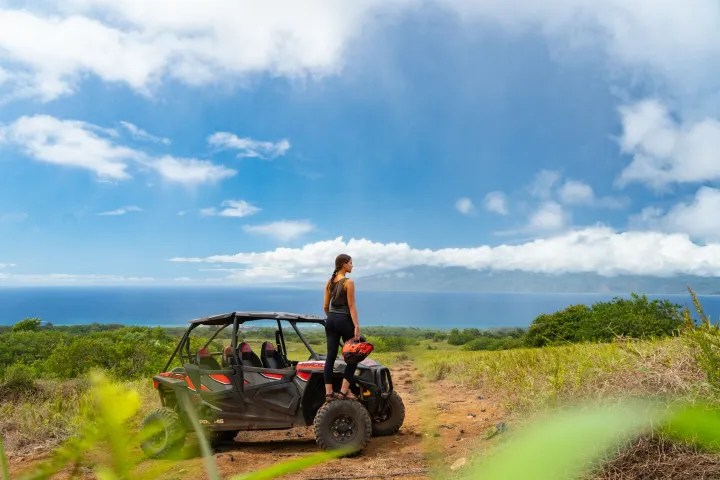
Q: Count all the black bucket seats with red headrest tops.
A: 4